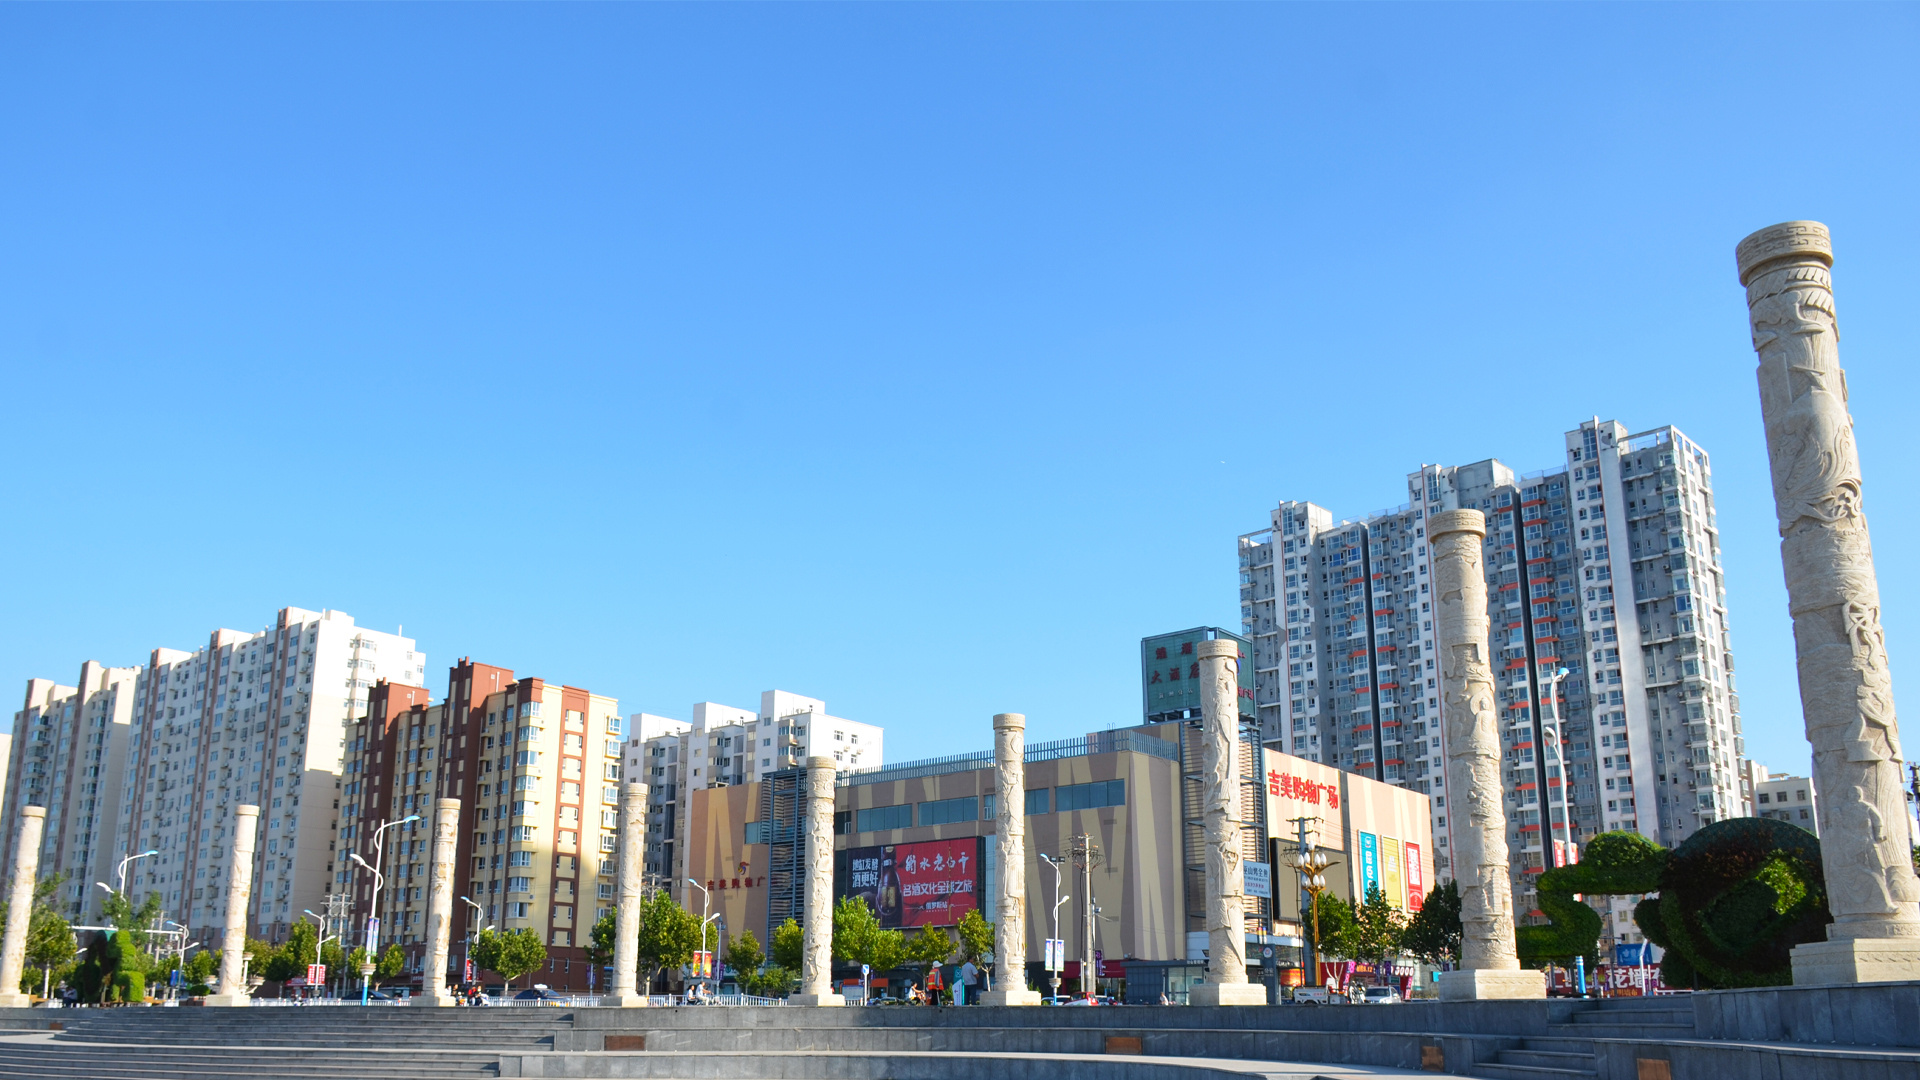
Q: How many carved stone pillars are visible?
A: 9